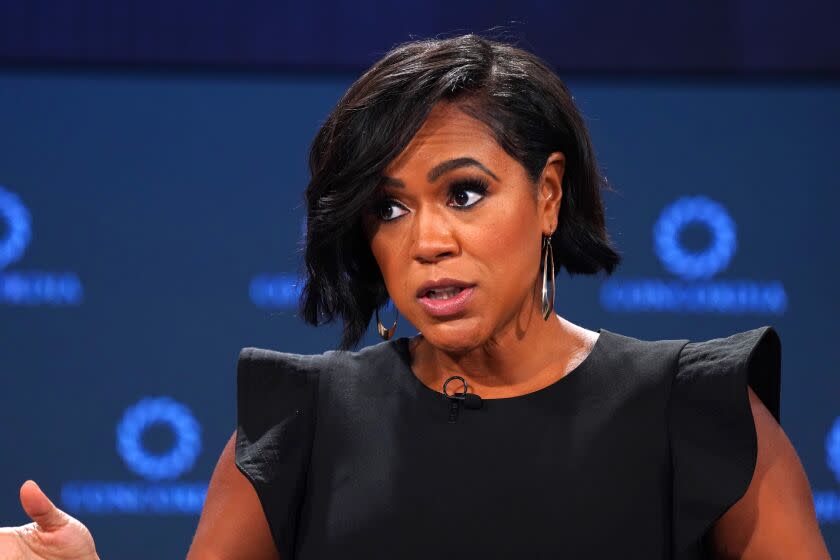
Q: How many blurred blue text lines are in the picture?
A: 5